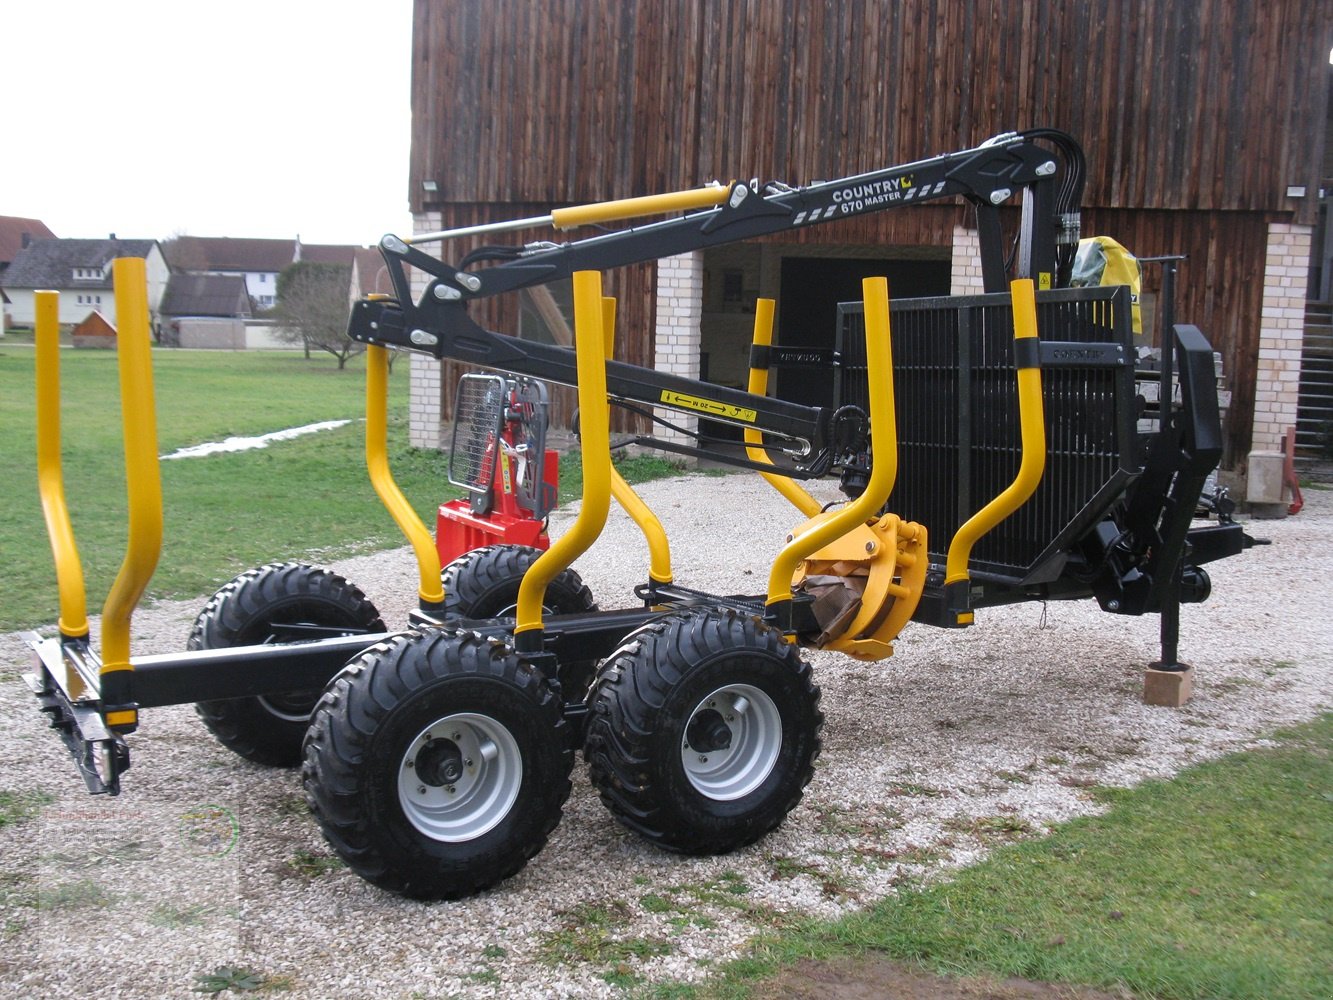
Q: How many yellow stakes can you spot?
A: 8